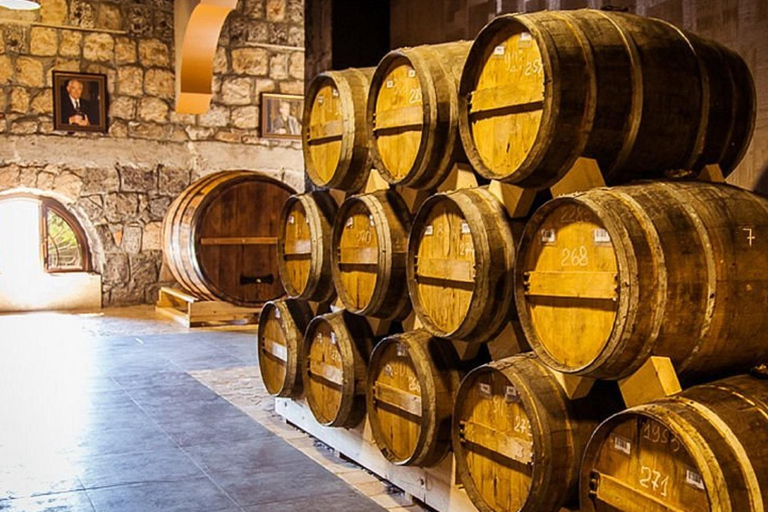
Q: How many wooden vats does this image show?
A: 13